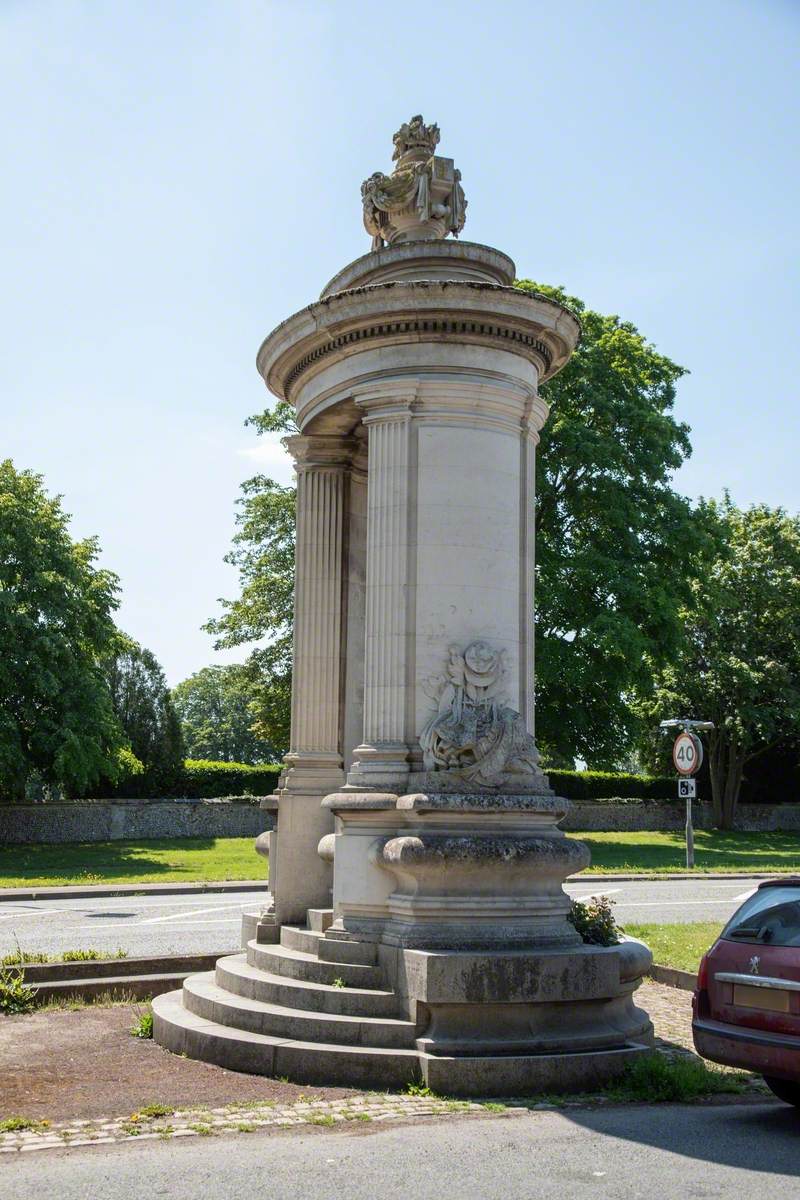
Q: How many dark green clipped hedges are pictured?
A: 2